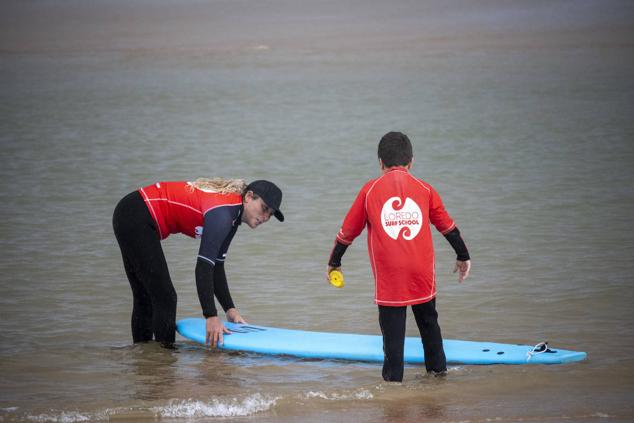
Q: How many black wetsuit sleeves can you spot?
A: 4